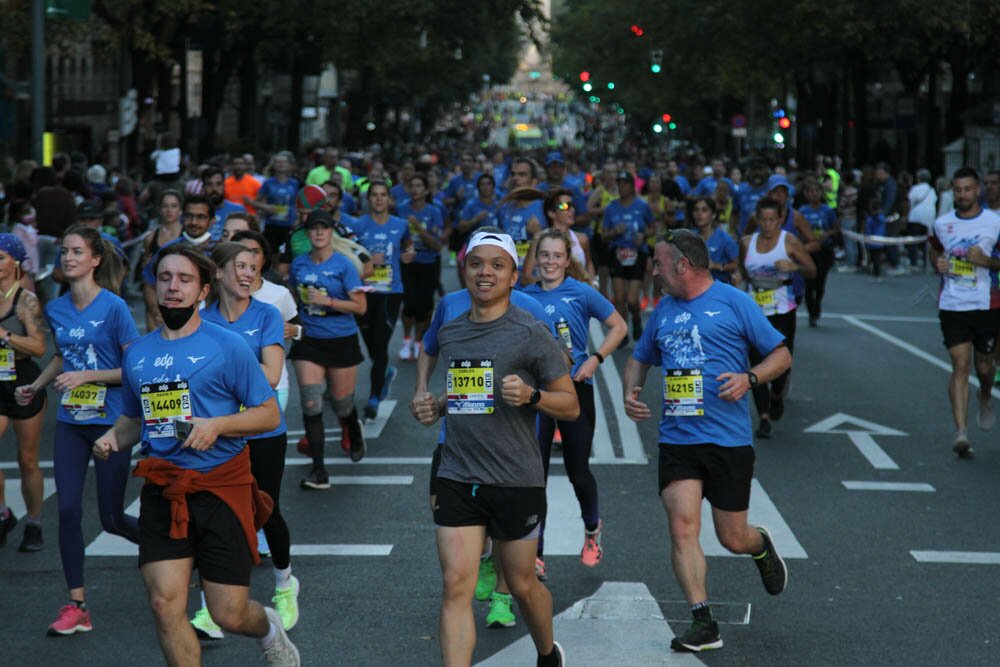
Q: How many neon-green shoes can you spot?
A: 4